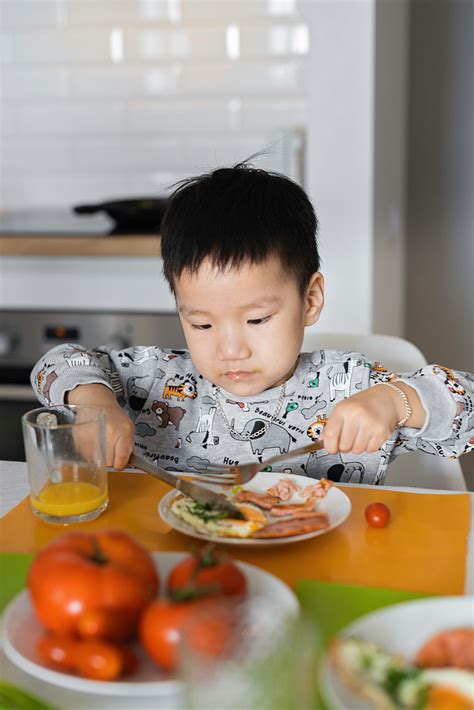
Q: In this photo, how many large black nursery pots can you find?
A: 0